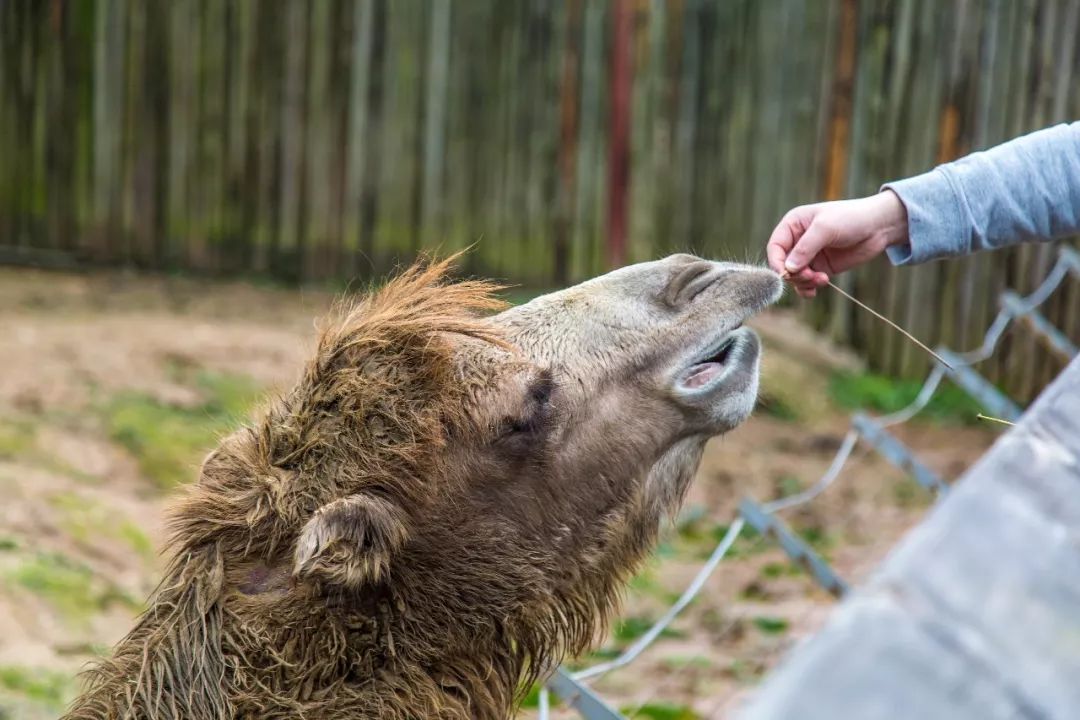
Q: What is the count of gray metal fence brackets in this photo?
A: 6